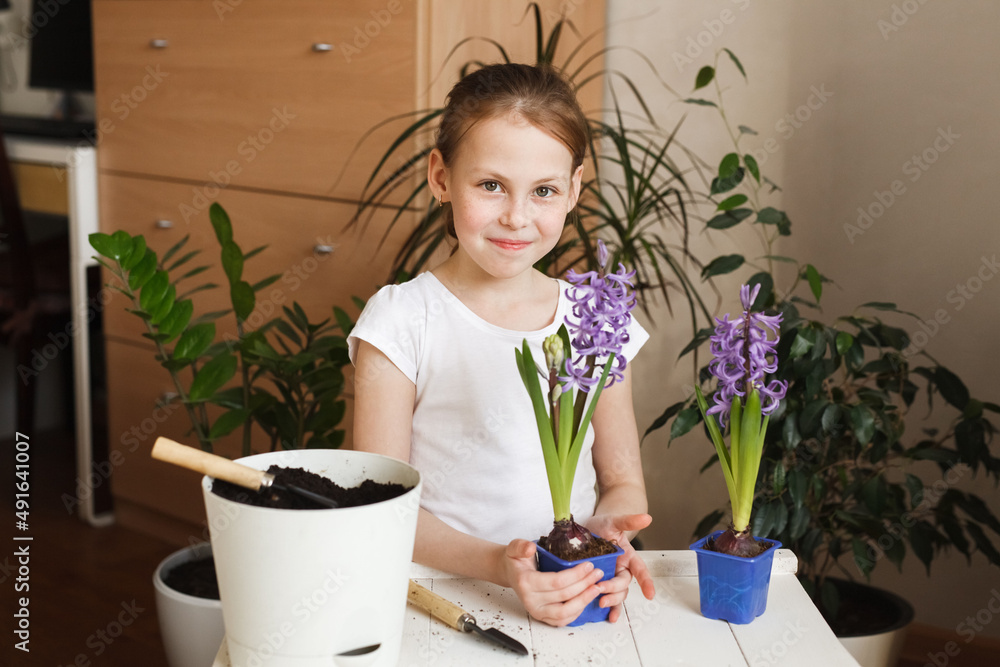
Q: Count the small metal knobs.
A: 4